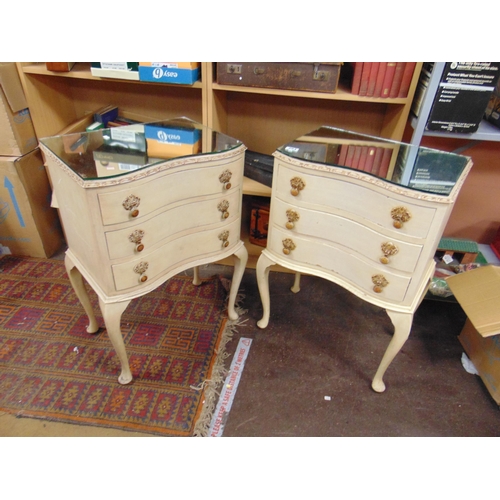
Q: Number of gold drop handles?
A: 12